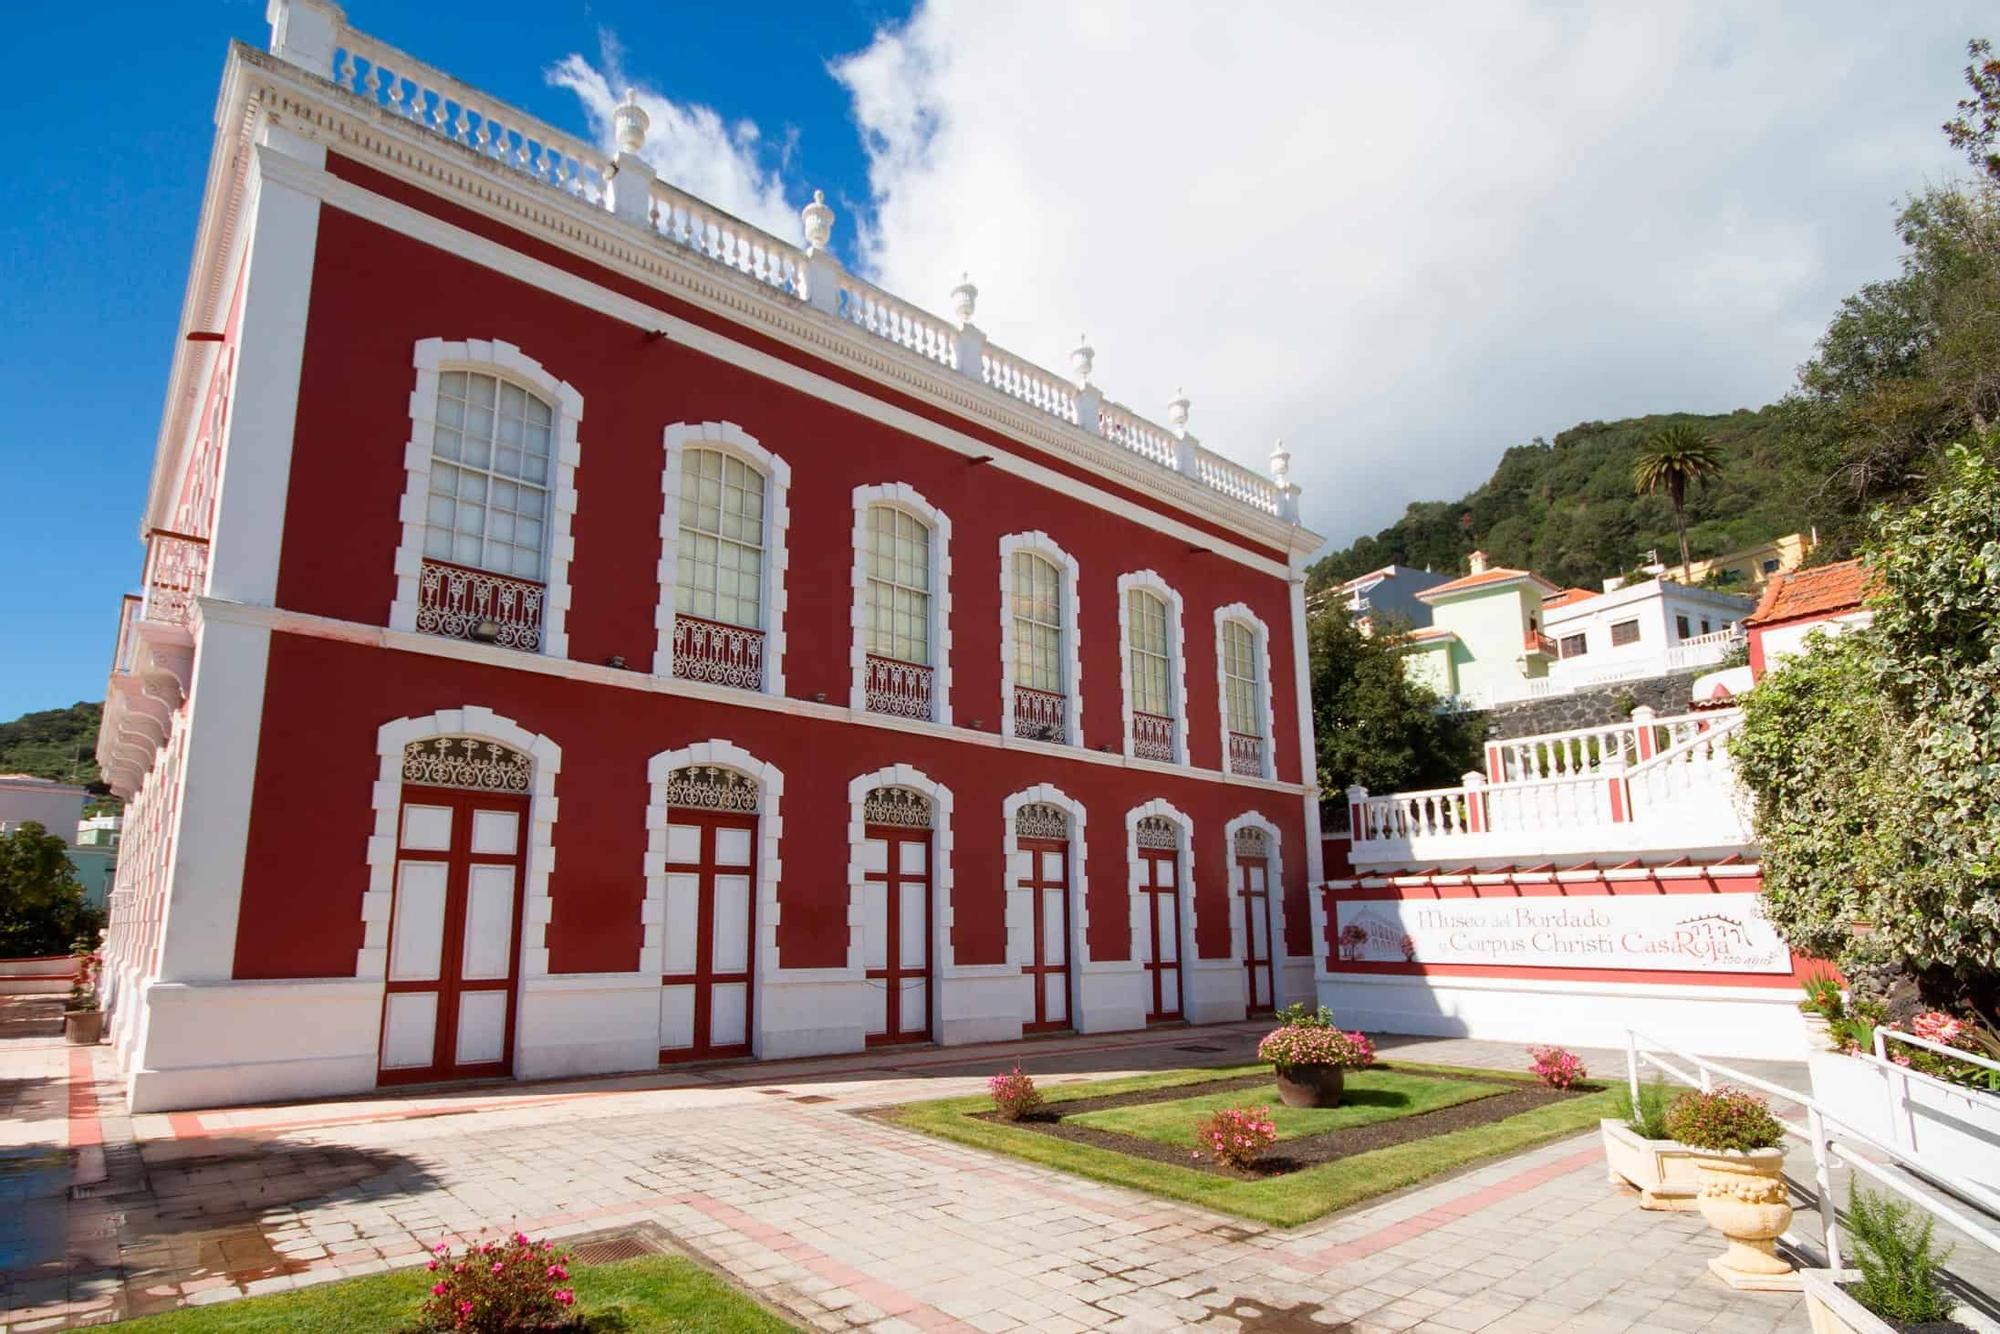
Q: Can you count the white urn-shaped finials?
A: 6